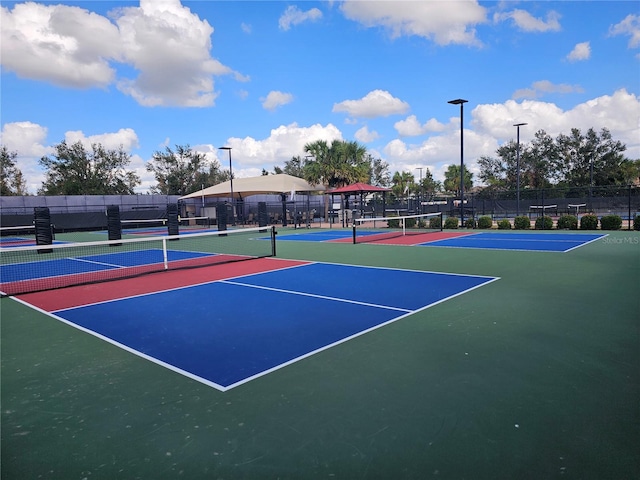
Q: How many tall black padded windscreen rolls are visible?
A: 5